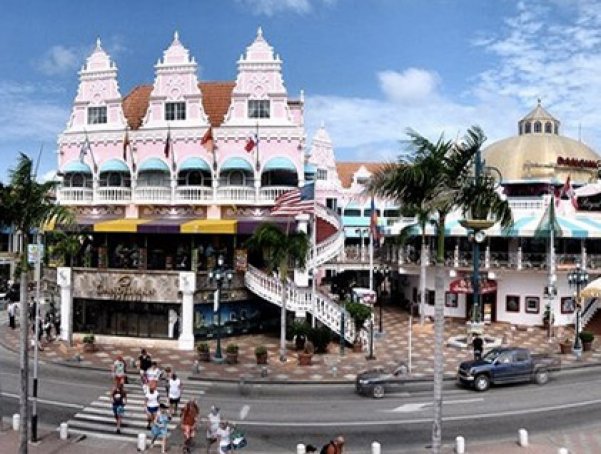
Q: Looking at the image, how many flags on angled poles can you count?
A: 5